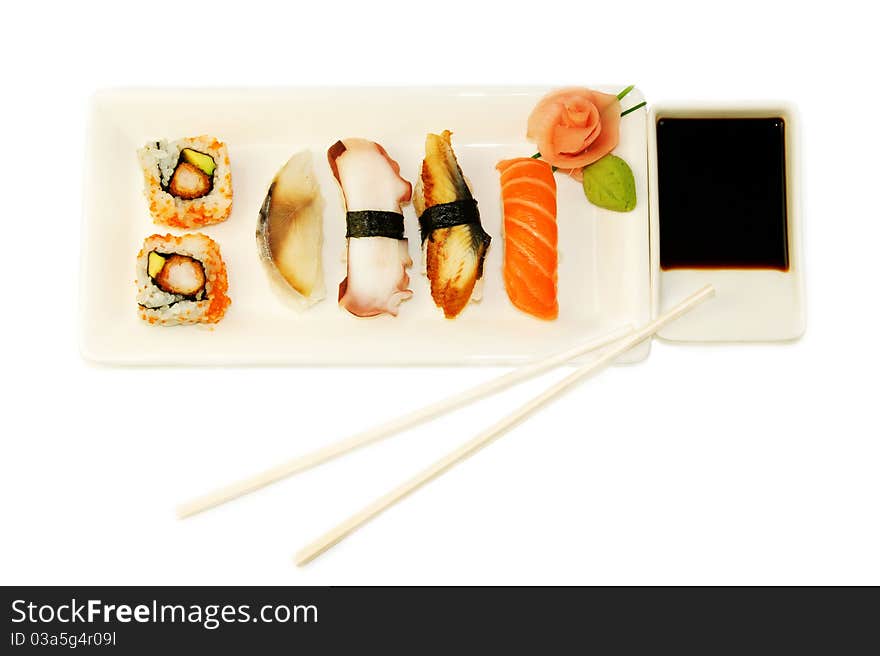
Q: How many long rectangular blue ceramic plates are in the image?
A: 0